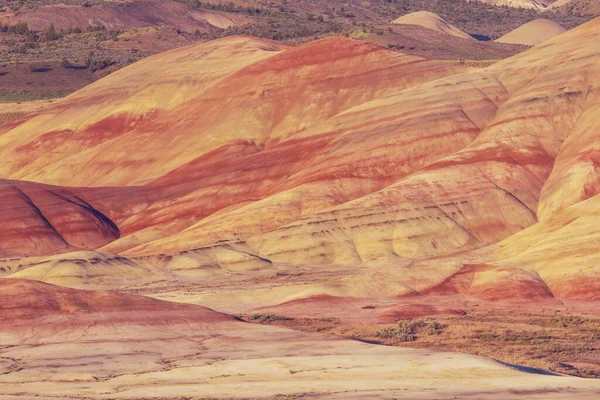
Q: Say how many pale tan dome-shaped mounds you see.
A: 2